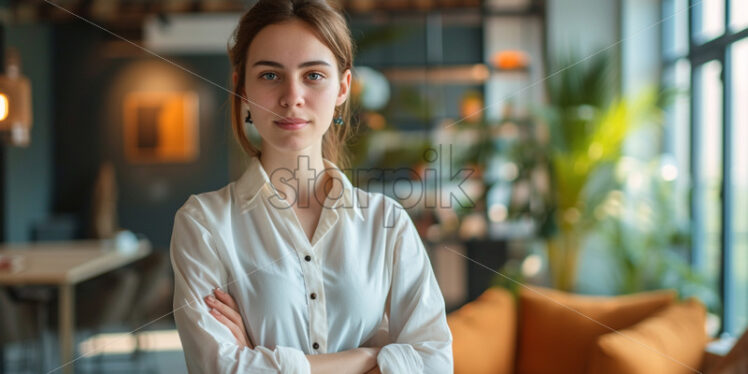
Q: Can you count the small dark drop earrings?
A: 2